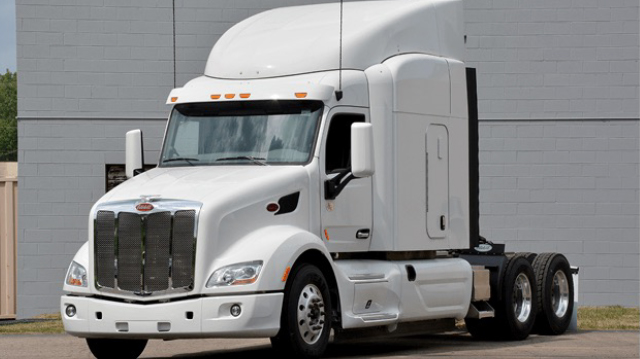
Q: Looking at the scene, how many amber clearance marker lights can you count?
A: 5